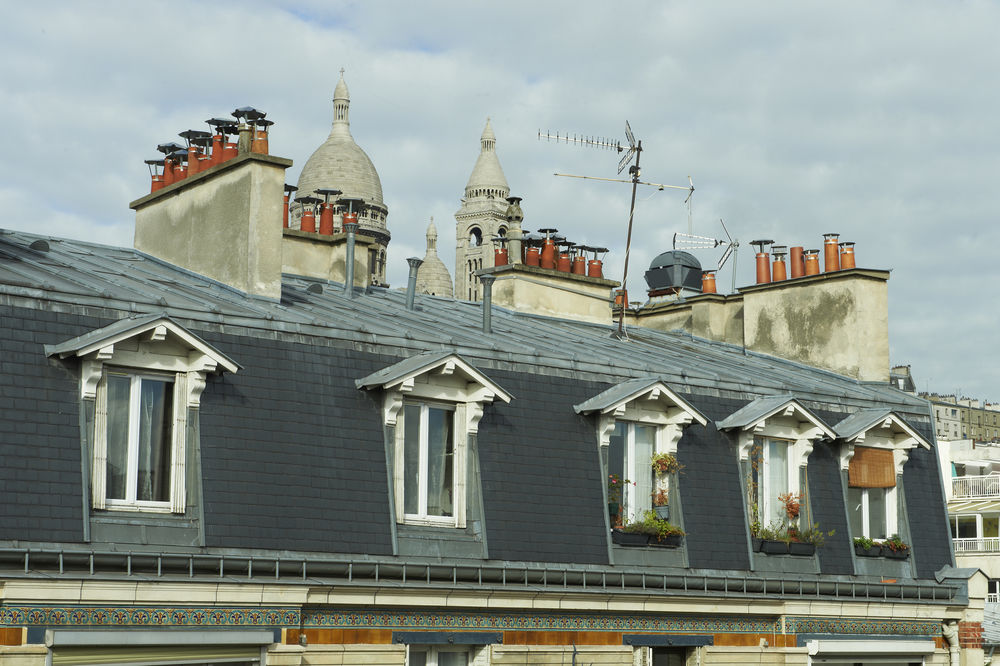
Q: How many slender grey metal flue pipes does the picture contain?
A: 3